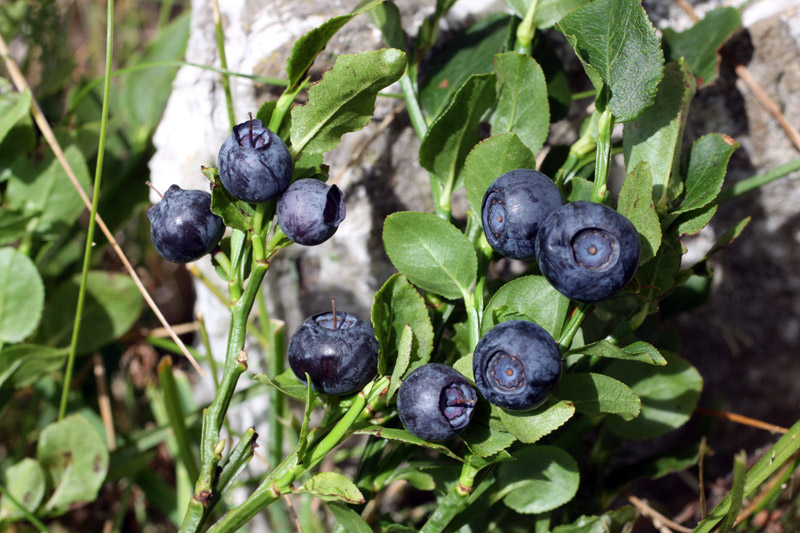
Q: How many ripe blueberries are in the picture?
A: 8